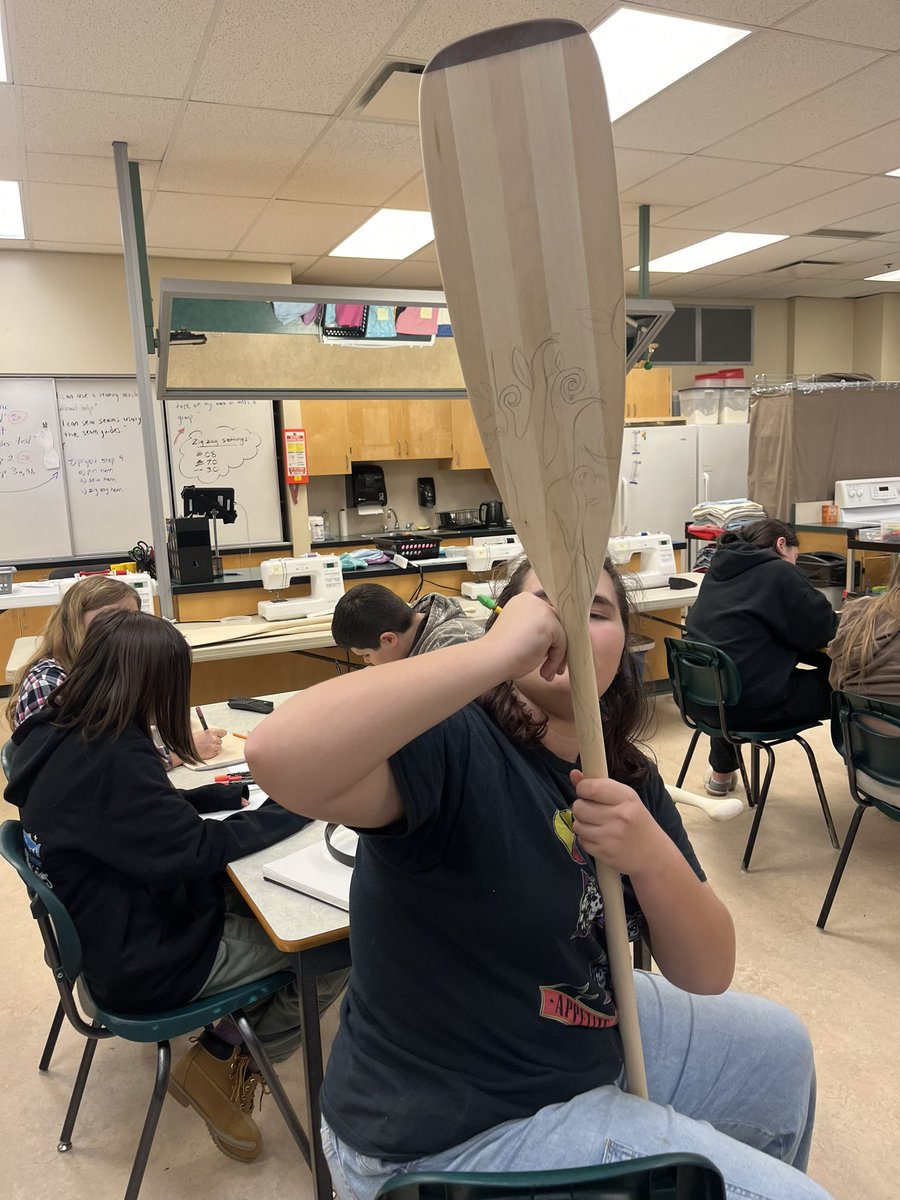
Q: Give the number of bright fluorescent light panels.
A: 7